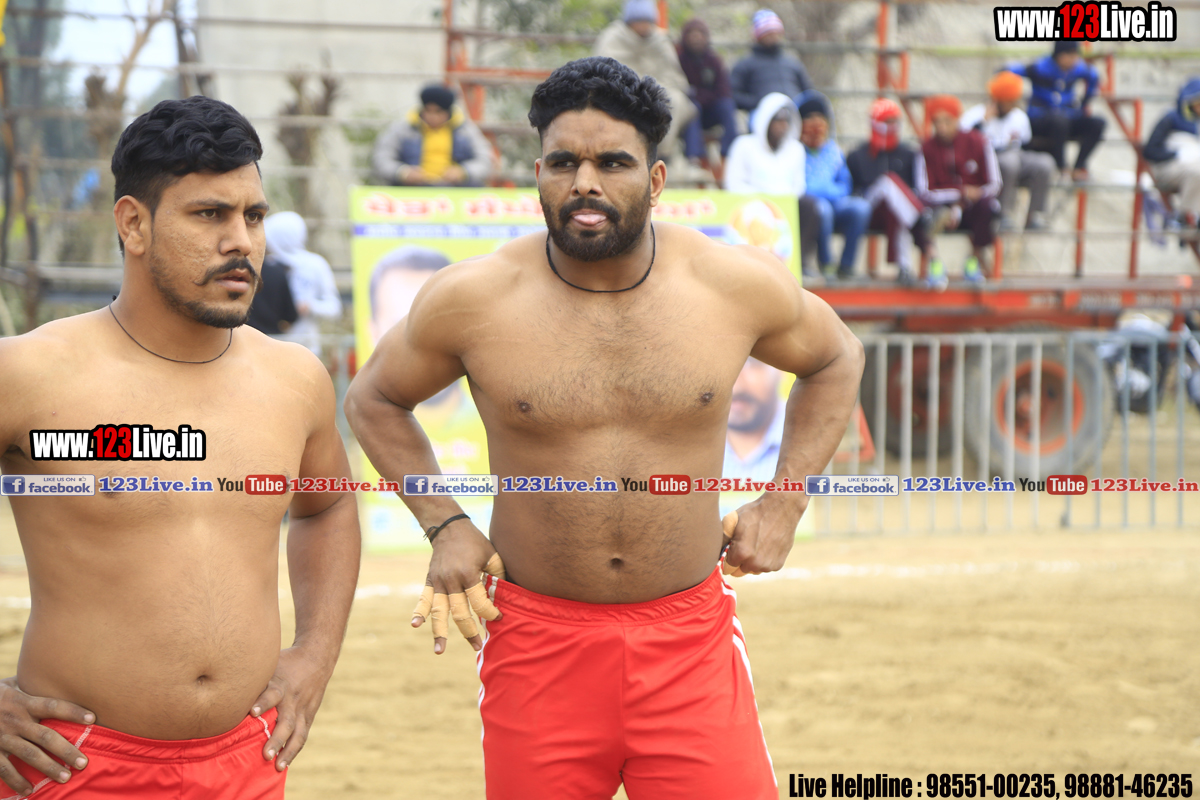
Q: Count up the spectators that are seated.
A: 11